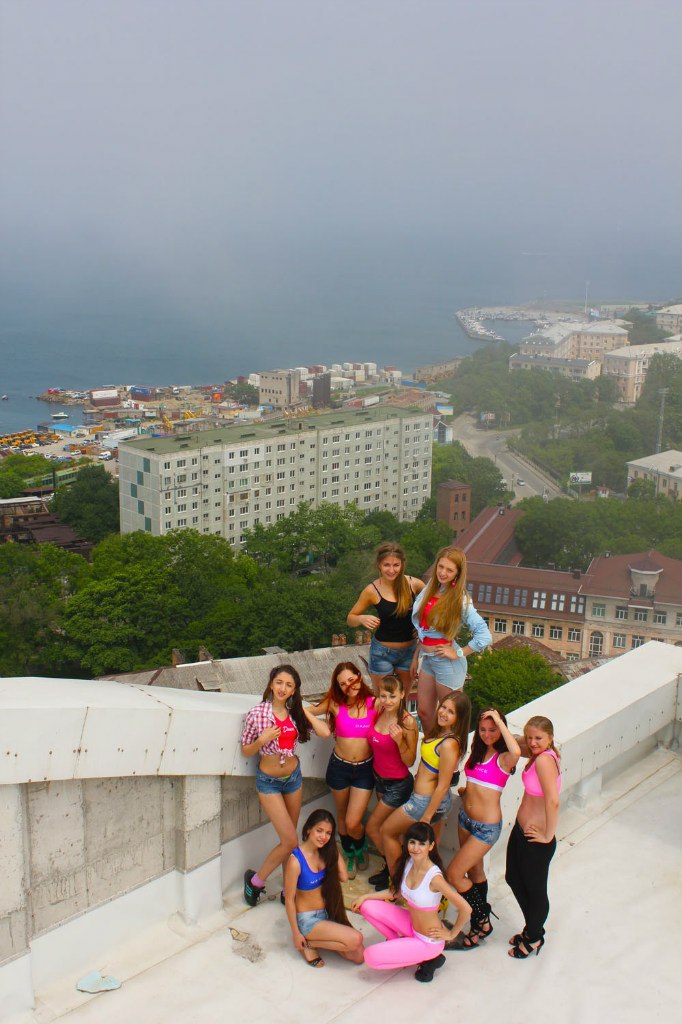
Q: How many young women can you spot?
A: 10